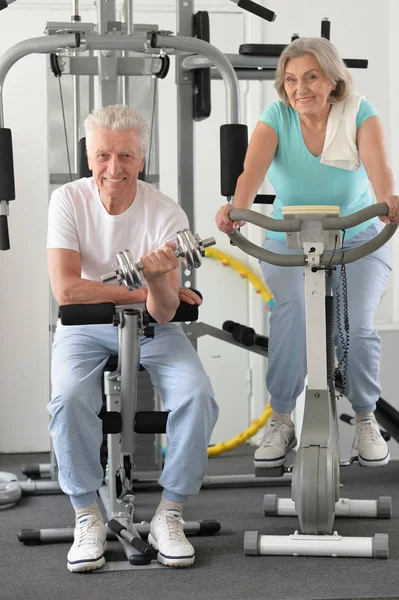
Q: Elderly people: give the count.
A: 2